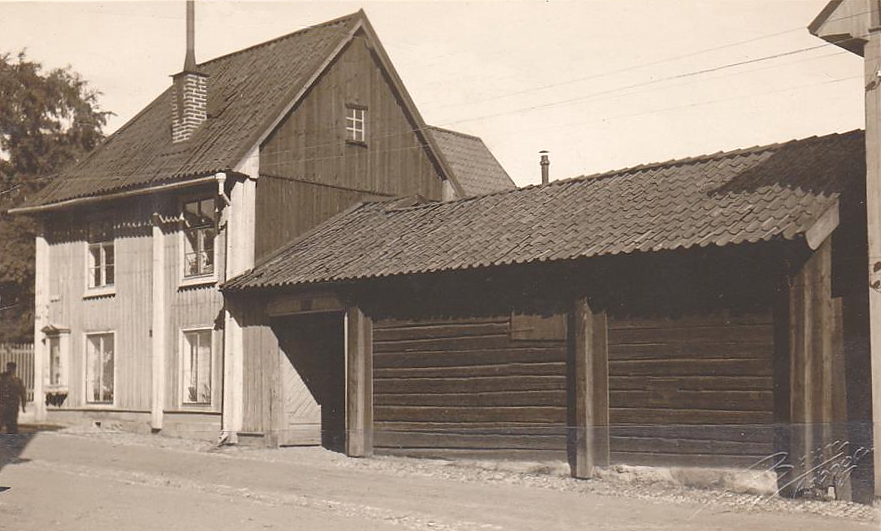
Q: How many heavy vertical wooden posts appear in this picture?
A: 3